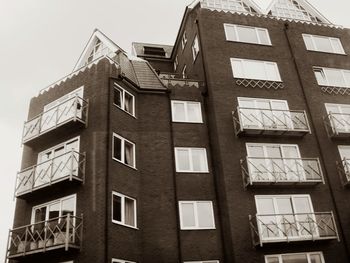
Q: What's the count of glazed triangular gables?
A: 3